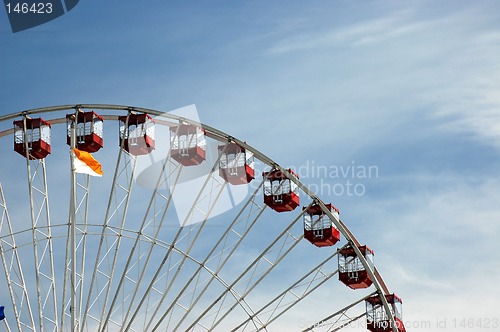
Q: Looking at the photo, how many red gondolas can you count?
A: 9